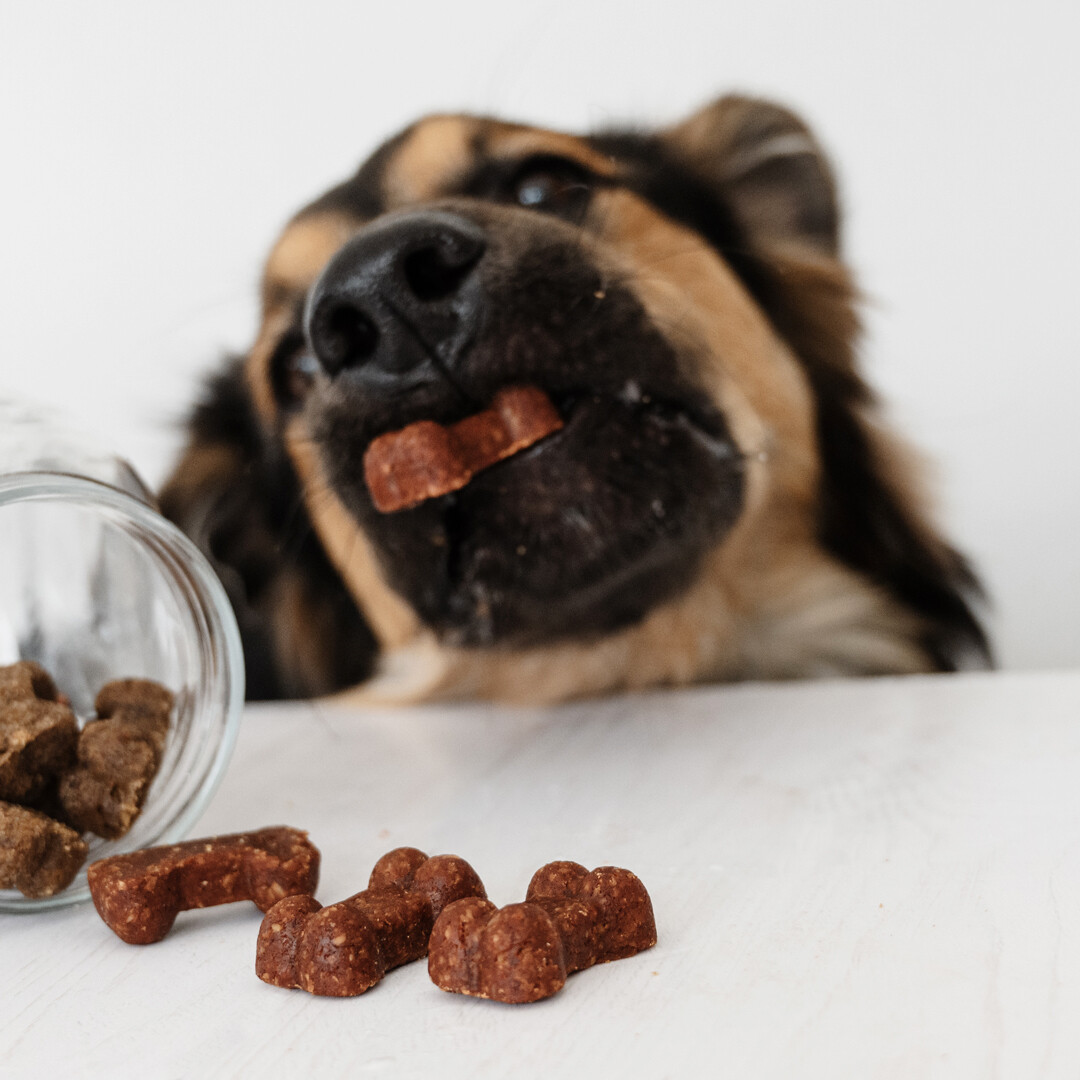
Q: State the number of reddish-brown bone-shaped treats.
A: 4